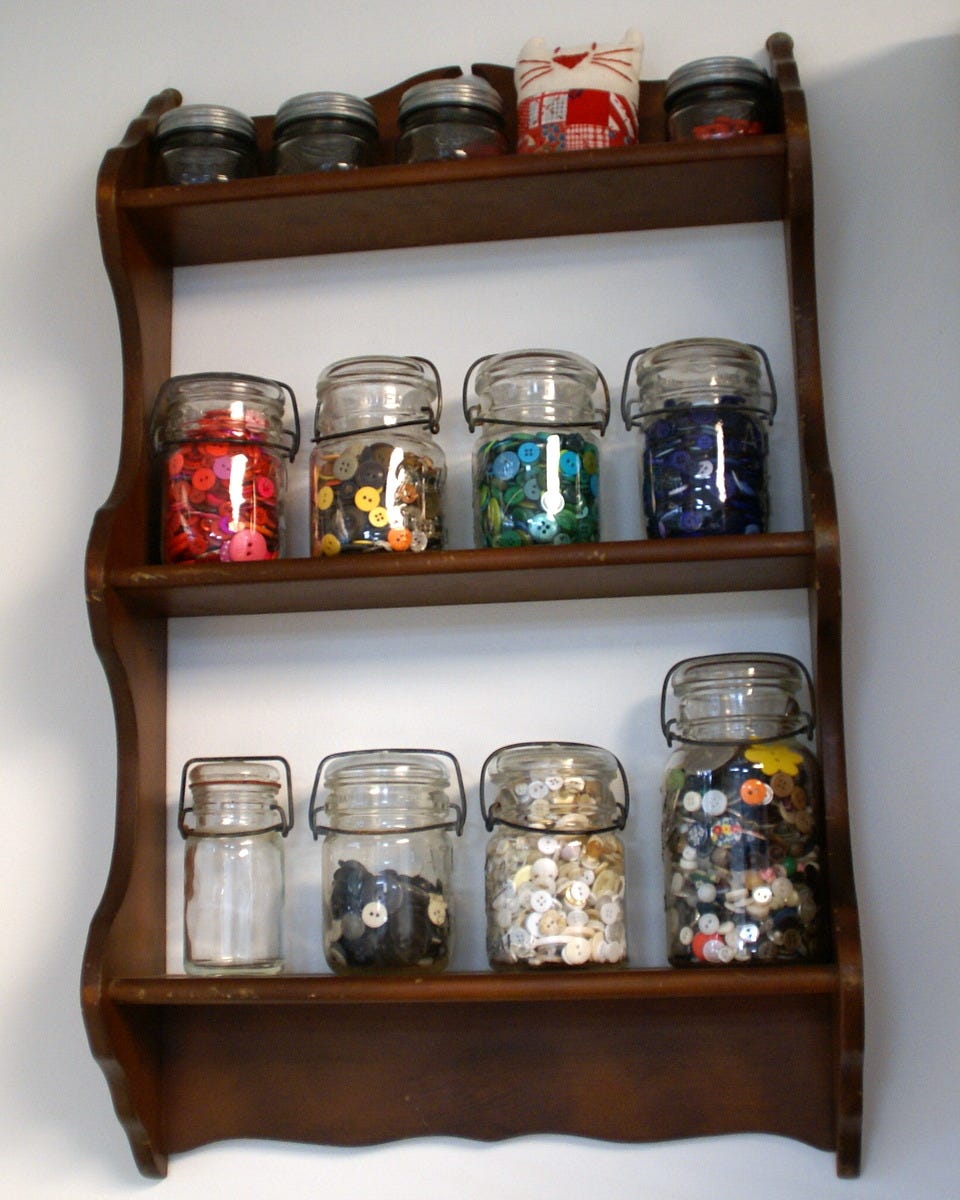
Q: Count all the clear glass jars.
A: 12